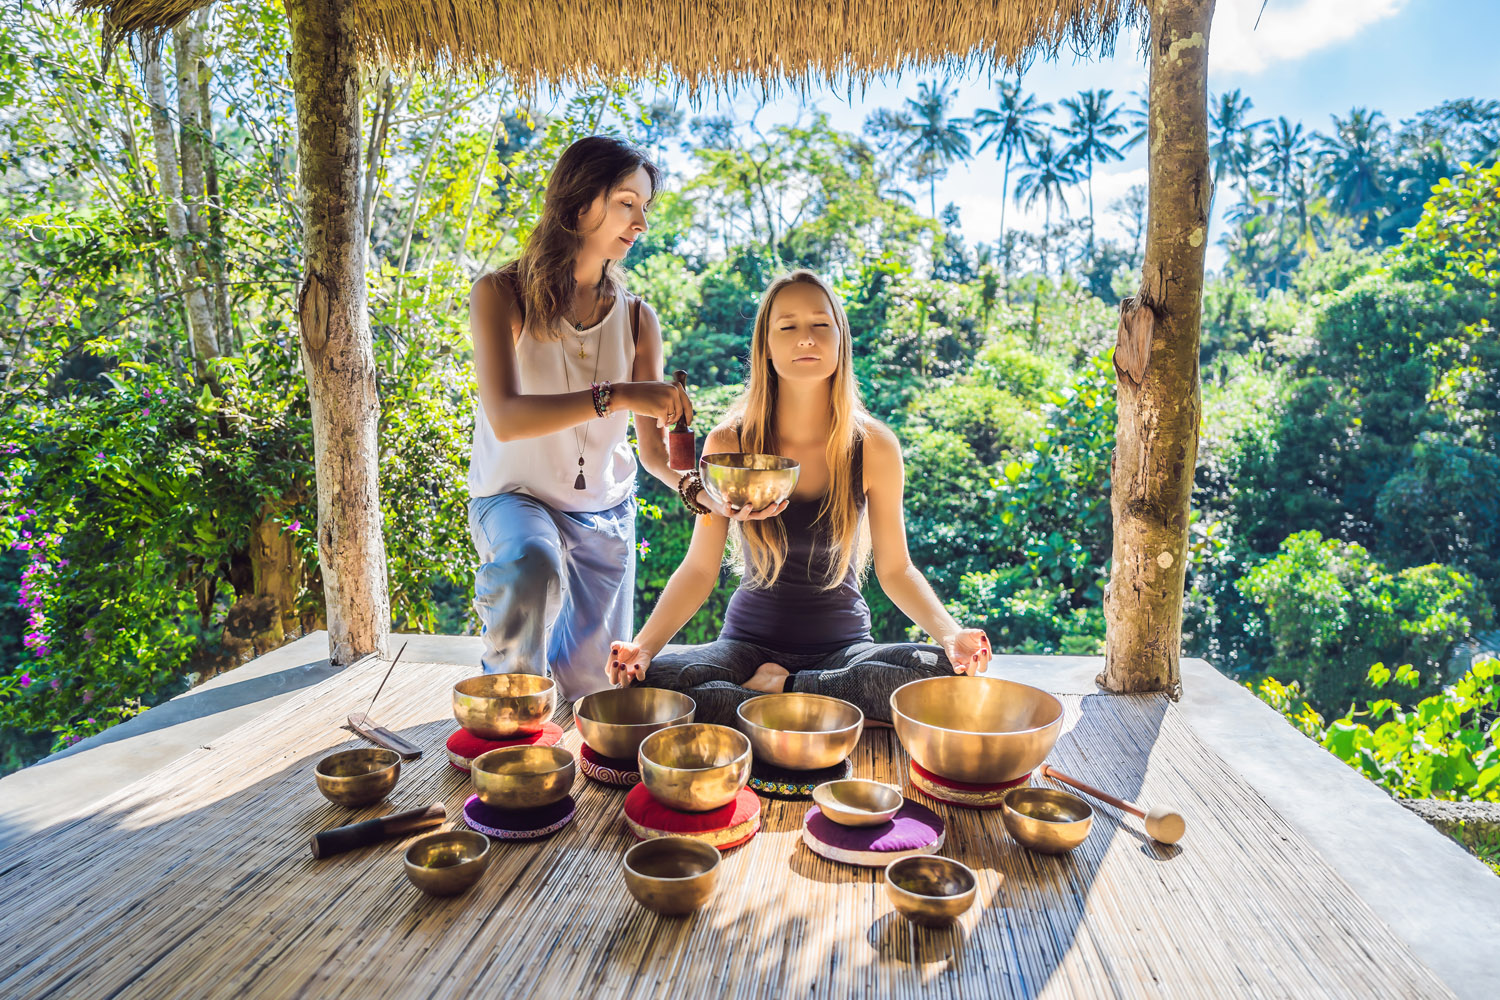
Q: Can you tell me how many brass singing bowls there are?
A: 13